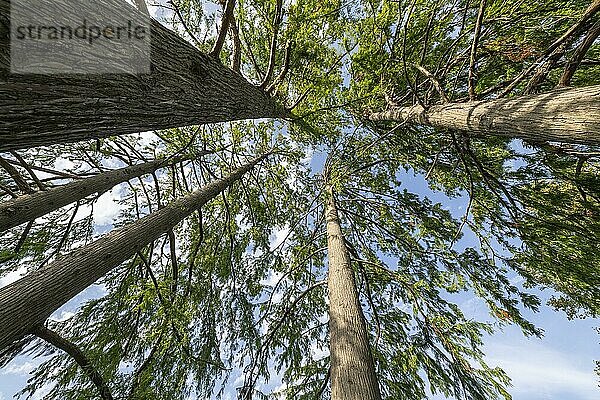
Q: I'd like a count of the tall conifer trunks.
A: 5